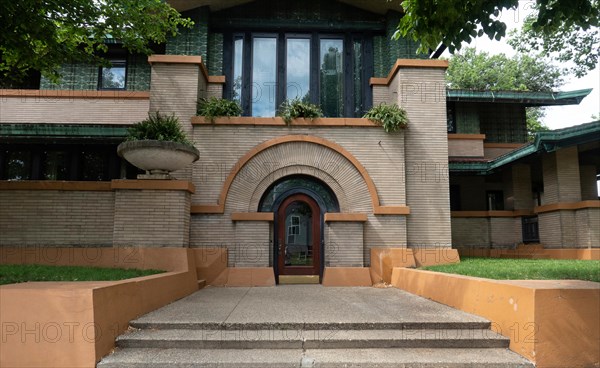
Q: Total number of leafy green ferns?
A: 4